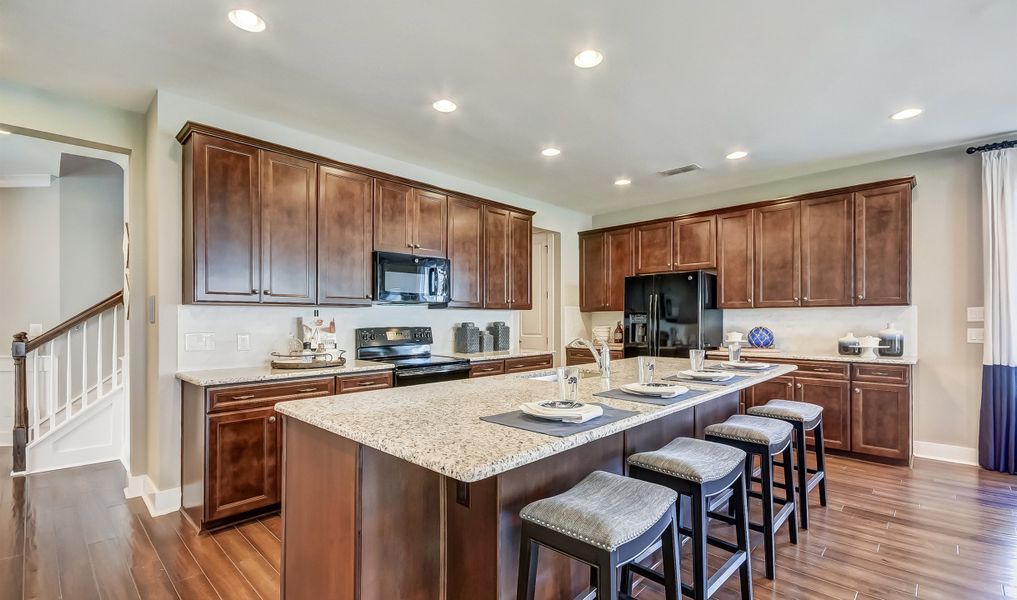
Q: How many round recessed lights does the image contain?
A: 7